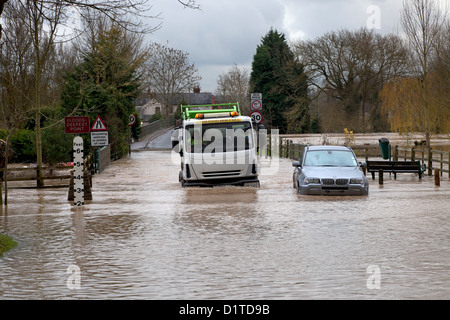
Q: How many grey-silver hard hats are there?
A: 0